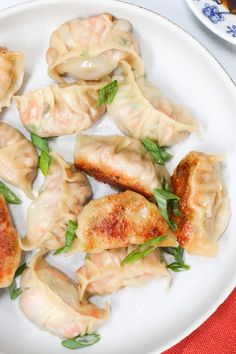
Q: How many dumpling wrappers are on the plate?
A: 12